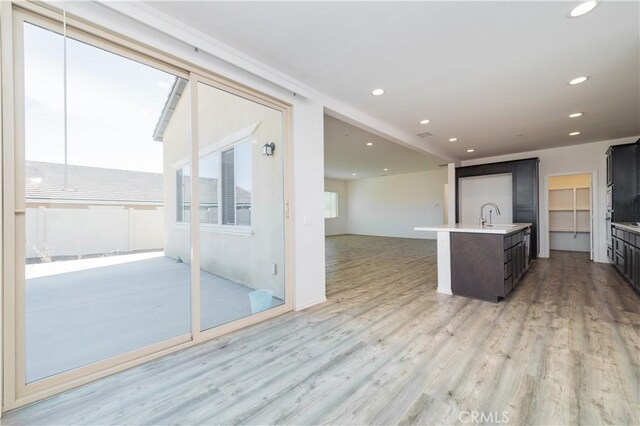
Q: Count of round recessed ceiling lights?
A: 11